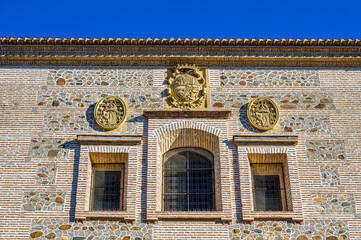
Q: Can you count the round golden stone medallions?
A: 2